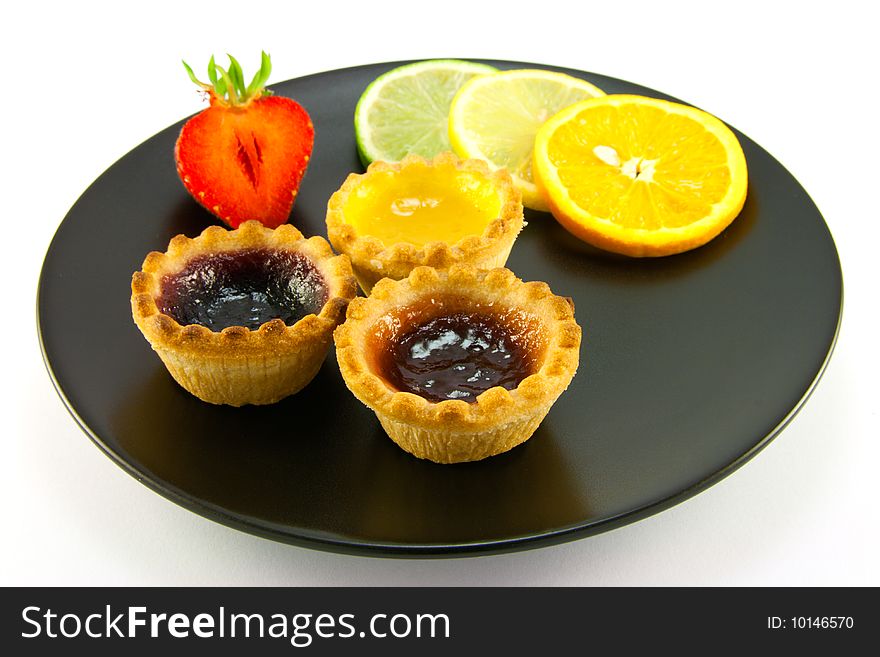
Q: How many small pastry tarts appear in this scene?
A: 3